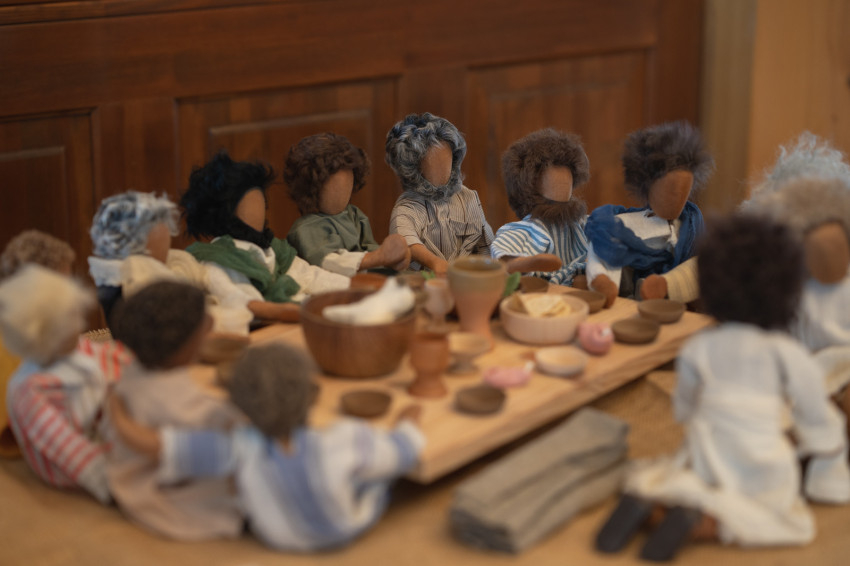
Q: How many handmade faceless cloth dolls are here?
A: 13